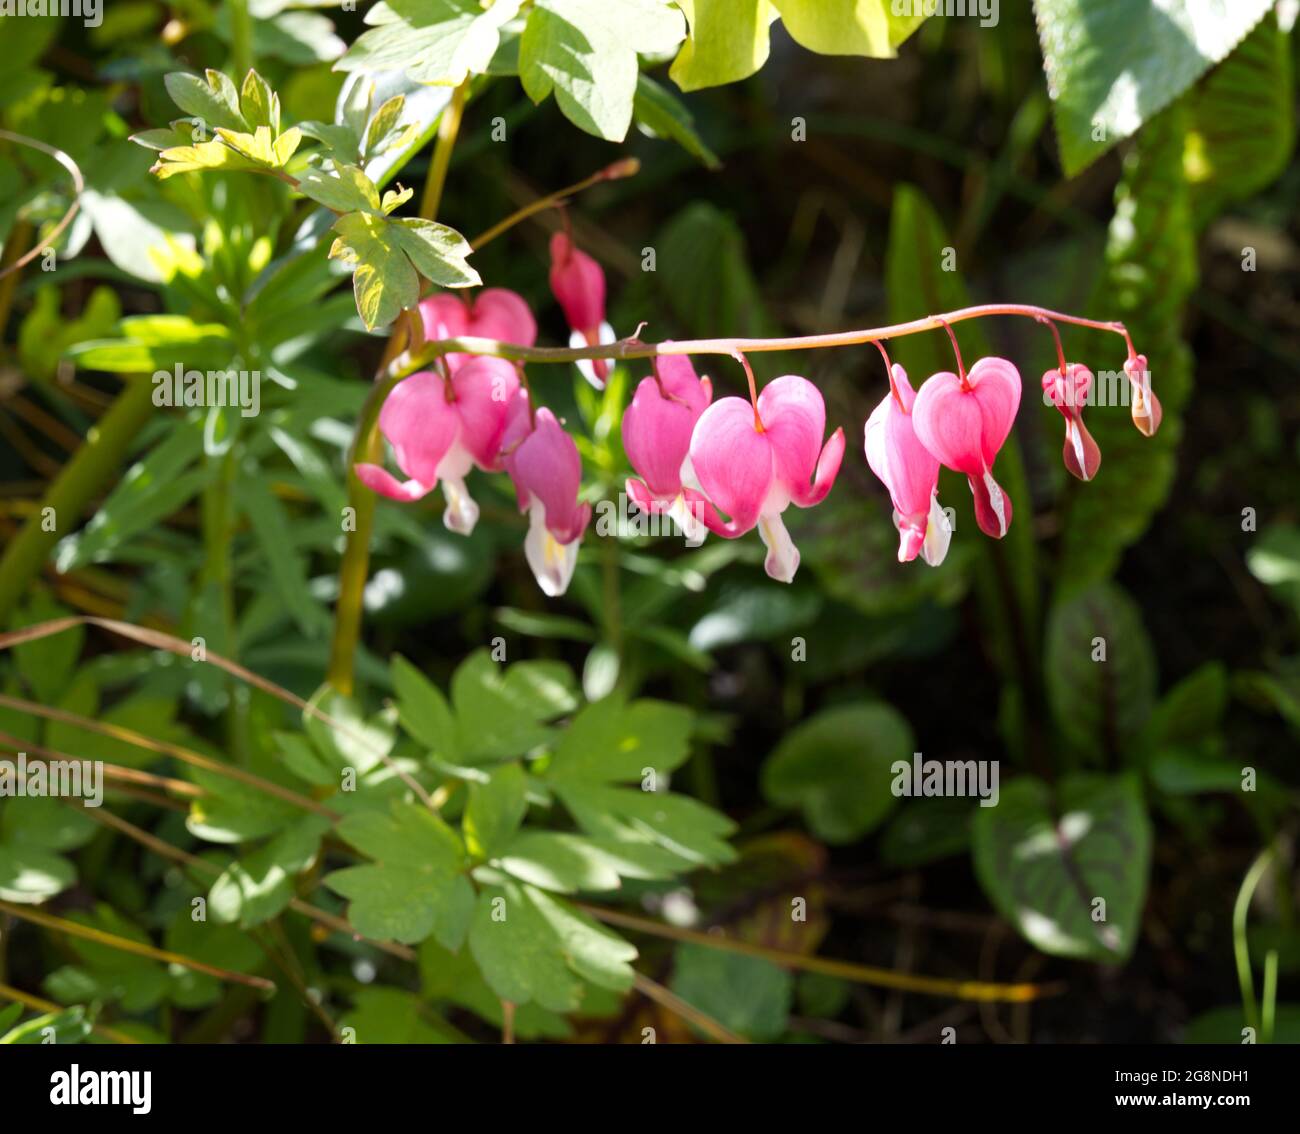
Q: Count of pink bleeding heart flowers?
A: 10